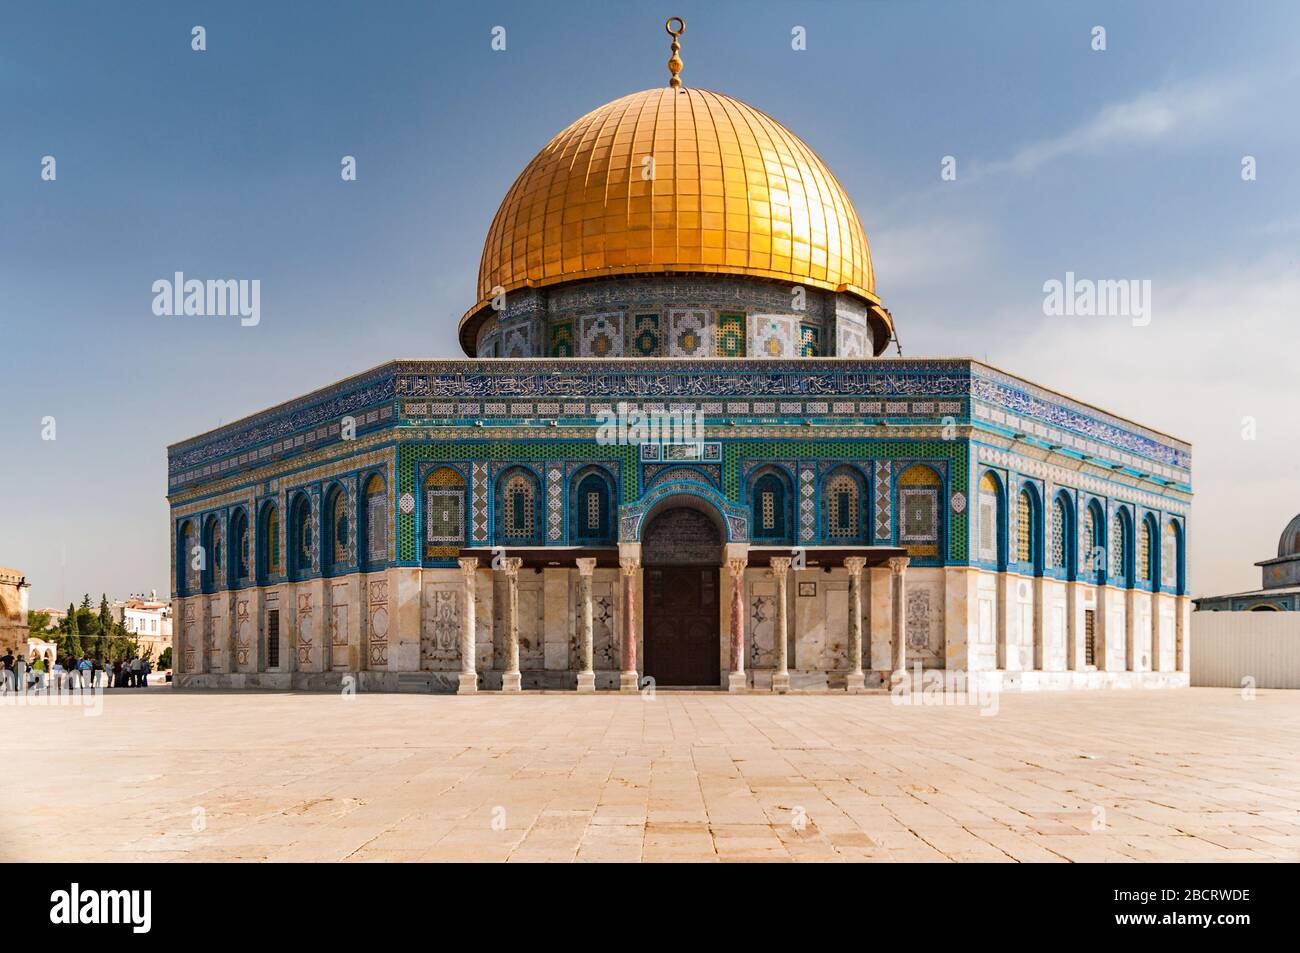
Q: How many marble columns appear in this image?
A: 8